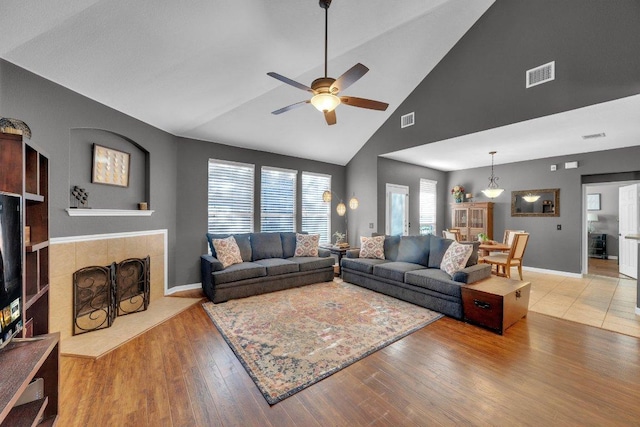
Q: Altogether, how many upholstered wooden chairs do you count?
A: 4